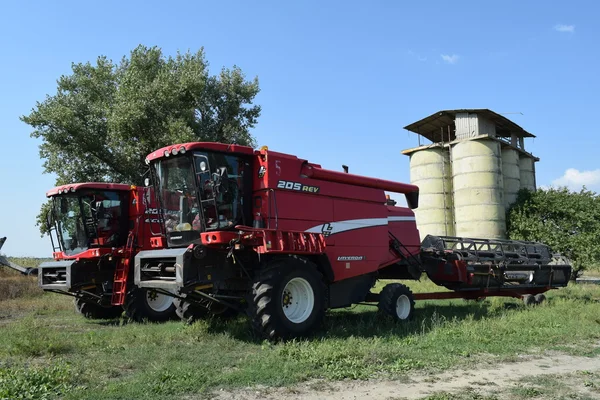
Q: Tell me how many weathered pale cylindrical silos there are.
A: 4